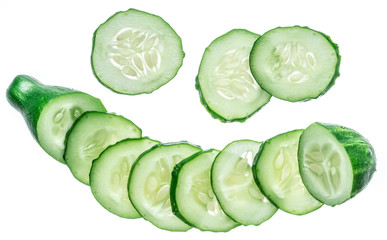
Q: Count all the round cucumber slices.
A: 9